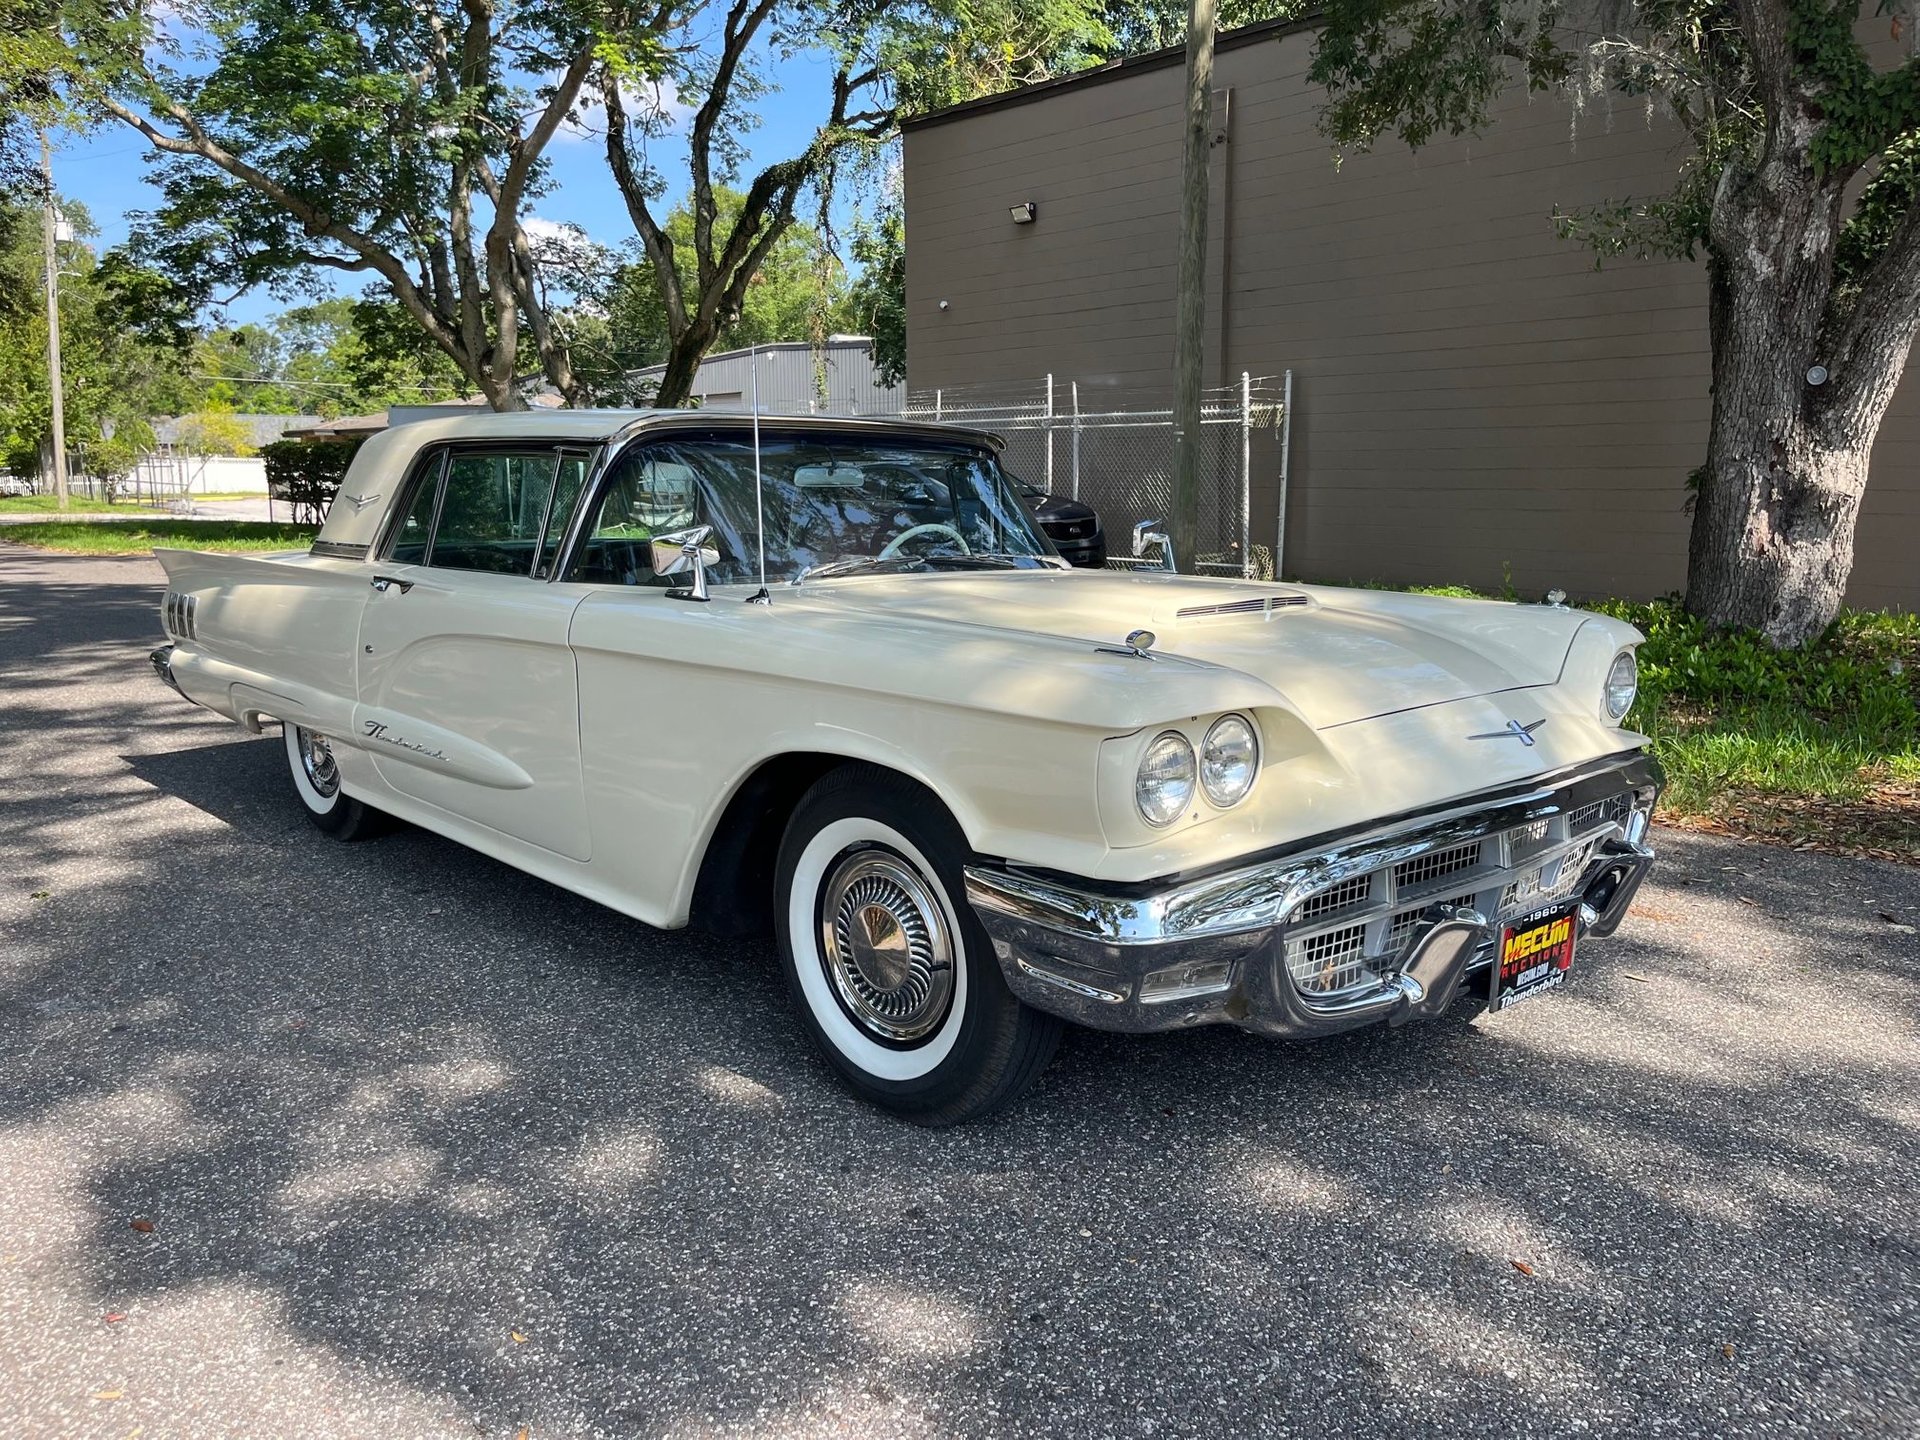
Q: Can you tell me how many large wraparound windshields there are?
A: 1